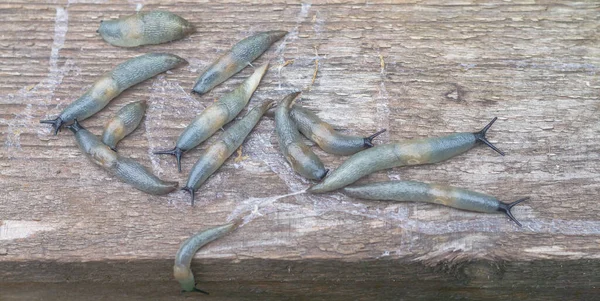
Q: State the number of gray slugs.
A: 12